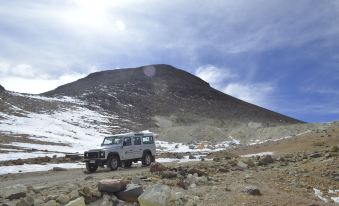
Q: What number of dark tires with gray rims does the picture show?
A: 2